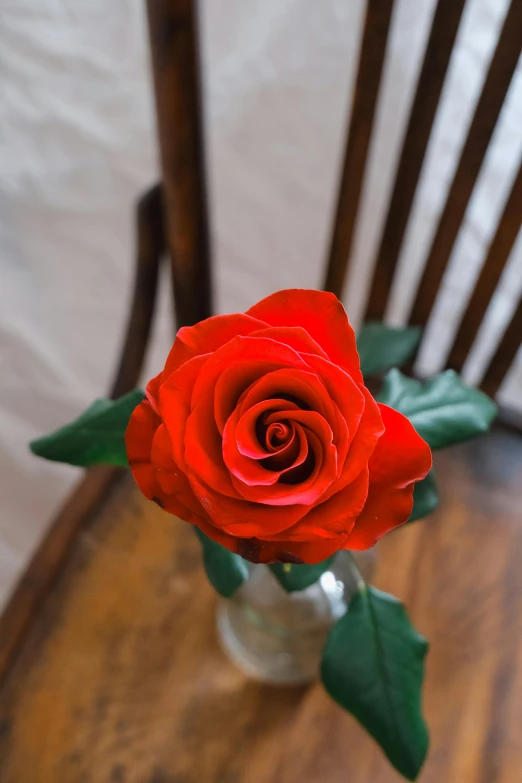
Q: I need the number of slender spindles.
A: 5